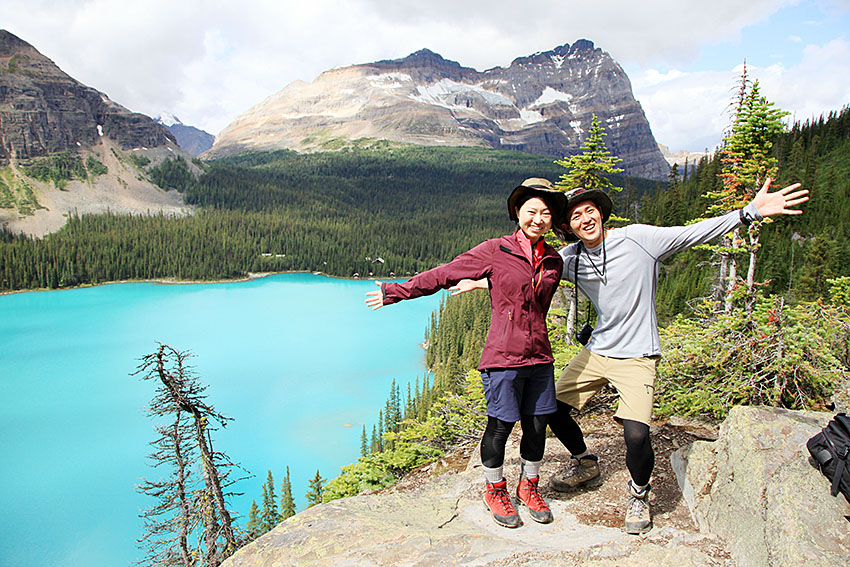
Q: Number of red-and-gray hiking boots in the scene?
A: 2